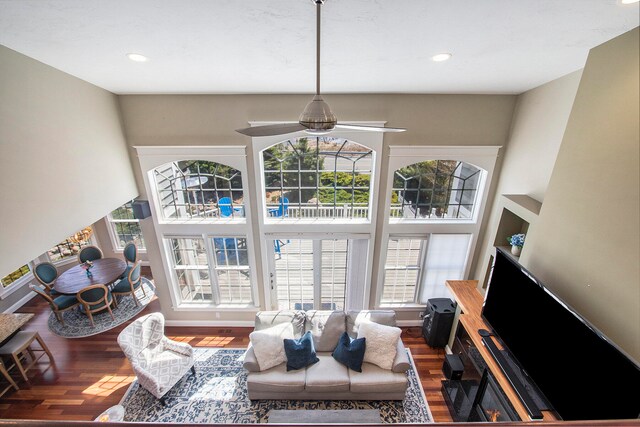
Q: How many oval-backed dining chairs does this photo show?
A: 6